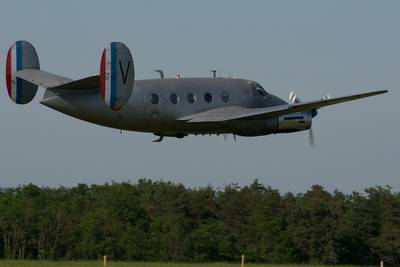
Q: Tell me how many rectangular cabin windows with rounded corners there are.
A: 0